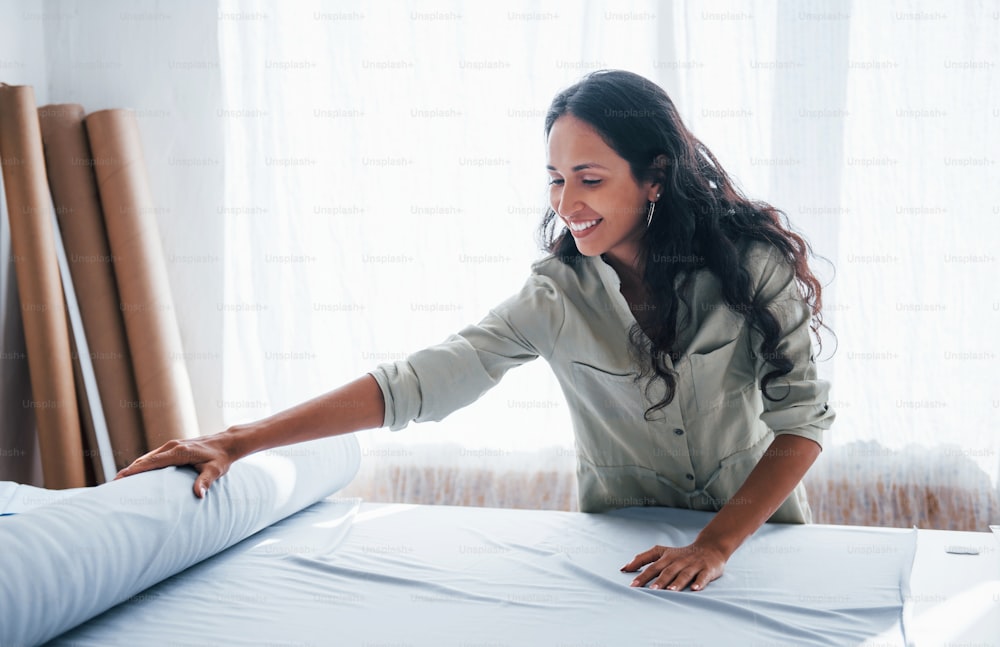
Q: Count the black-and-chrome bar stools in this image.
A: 0